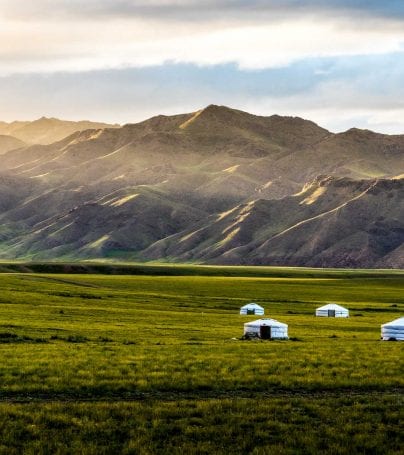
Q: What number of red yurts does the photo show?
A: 0